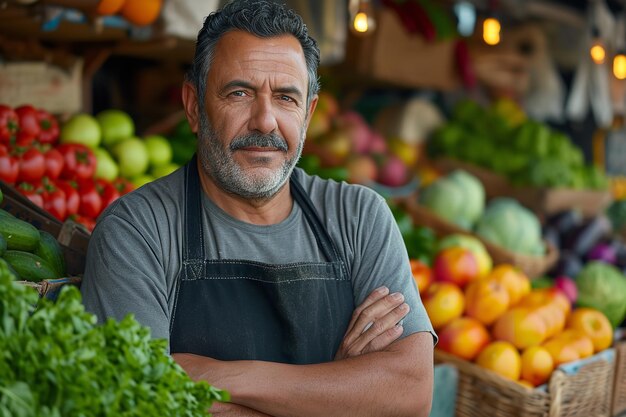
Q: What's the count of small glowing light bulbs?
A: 4